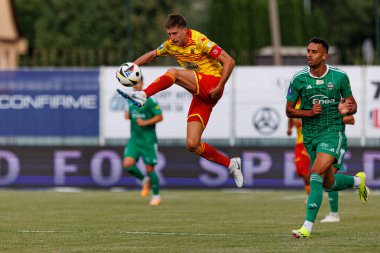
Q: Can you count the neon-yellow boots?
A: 2